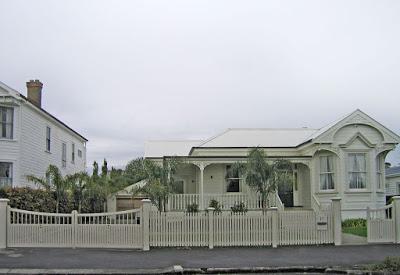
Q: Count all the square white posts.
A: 6